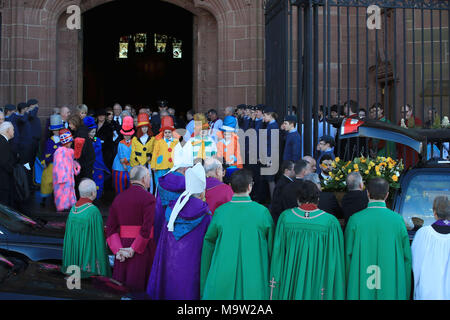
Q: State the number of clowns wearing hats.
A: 8